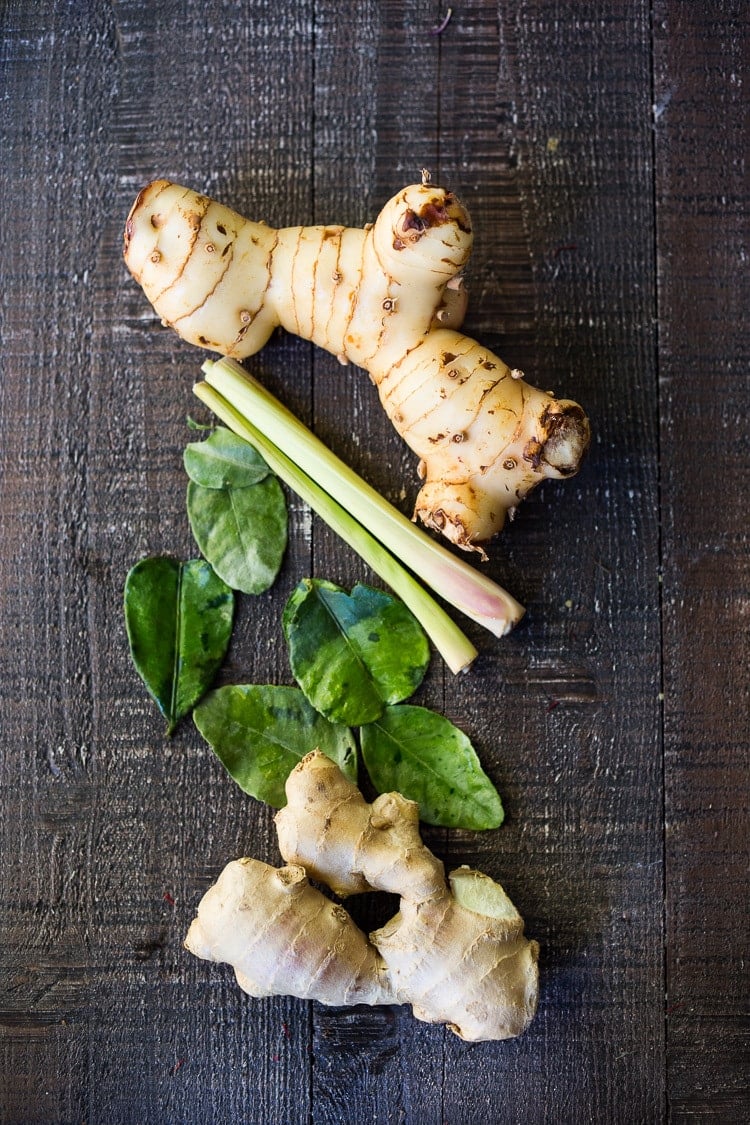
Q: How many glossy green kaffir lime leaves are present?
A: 6